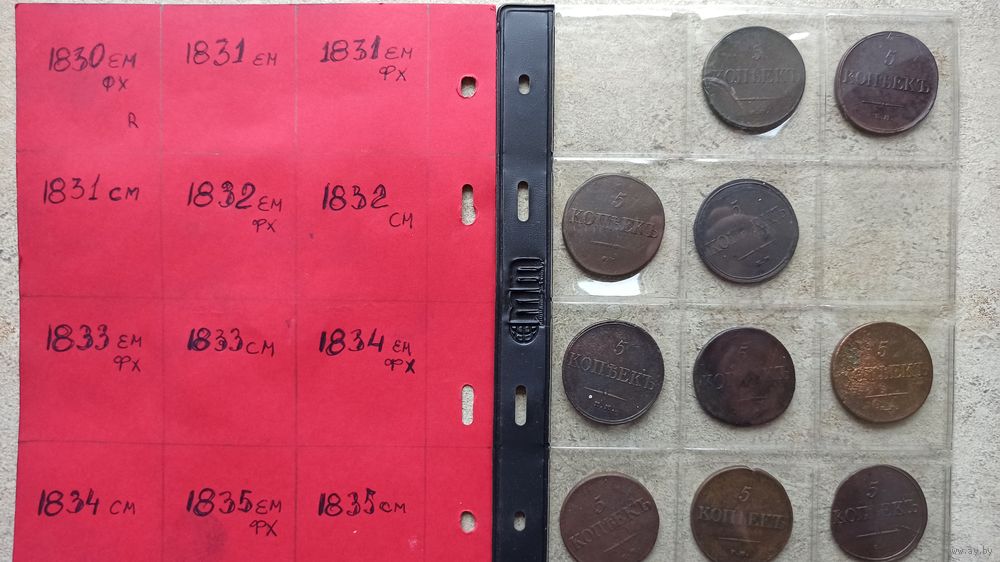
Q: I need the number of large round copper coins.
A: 10